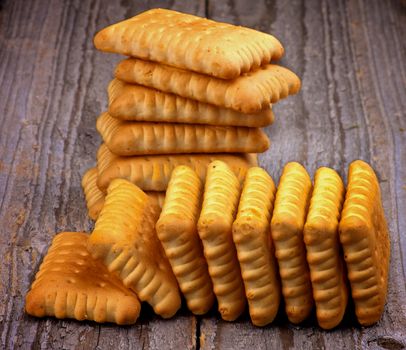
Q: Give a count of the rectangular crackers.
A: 14